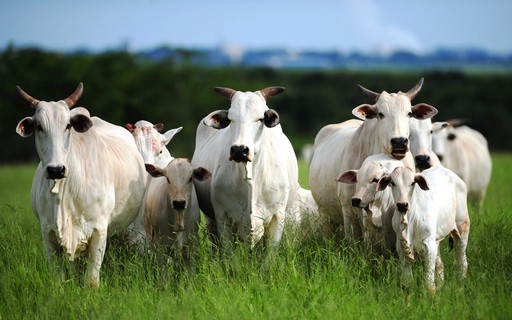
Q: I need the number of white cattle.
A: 9